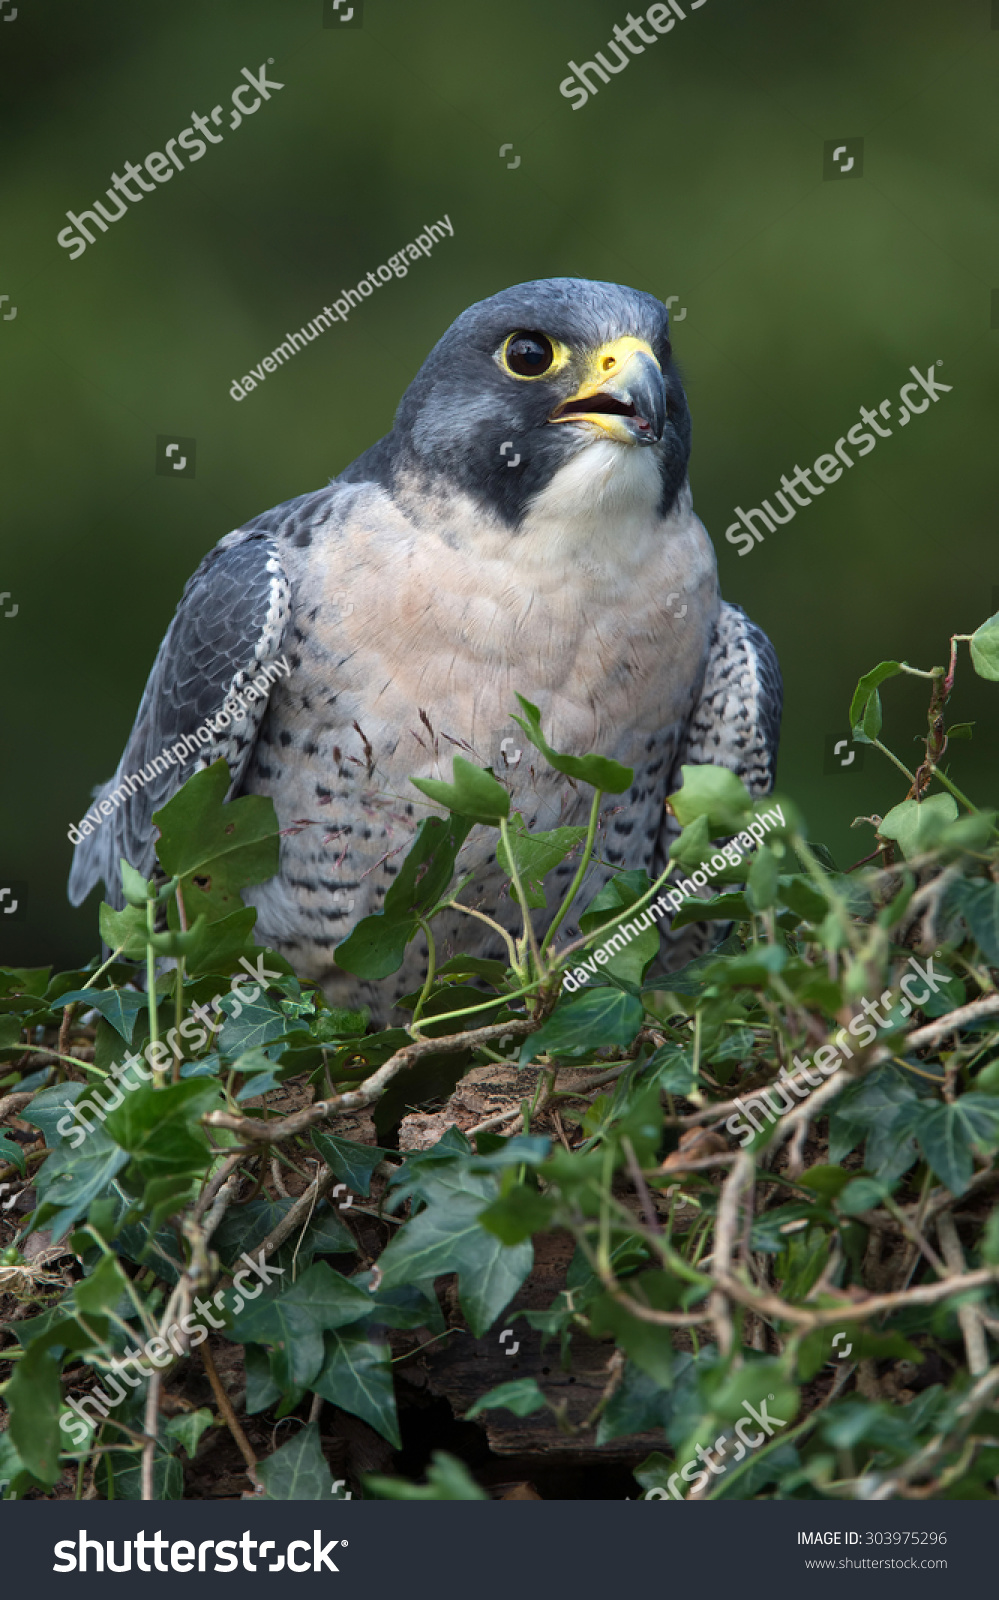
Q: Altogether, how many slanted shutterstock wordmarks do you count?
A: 7